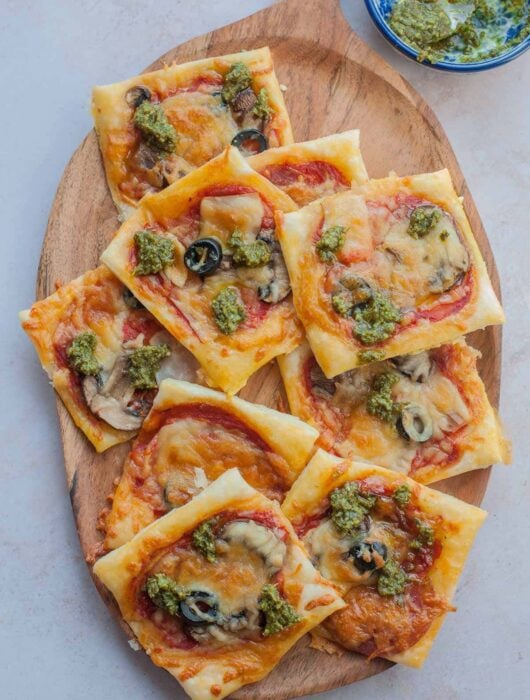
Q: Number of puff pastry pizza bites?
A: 9